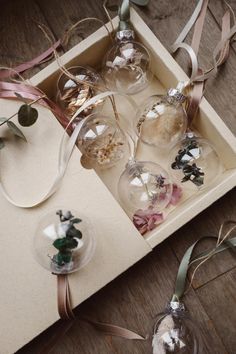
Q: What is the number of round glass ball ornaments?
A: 8